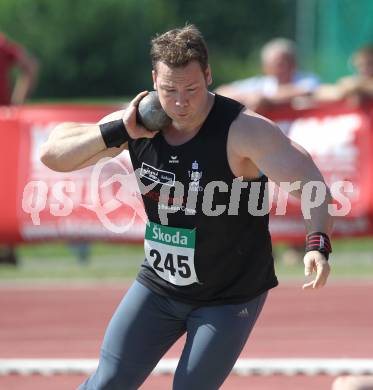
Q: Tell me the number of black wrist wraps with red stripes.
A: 1